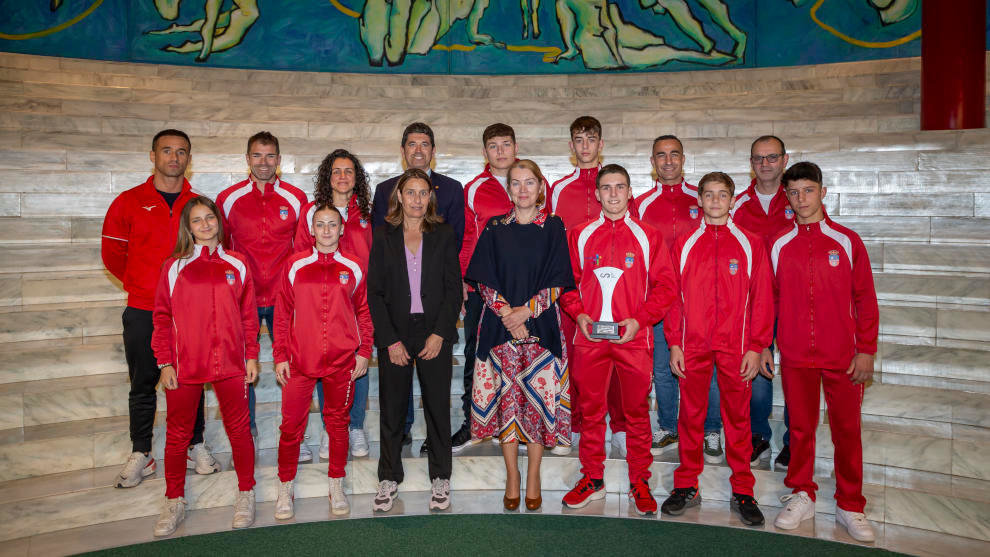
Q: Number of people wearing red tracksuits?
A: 12